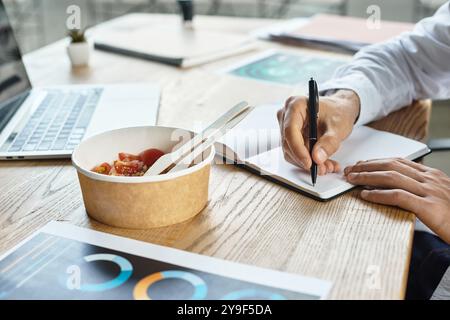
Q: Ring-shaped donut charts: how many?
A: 3